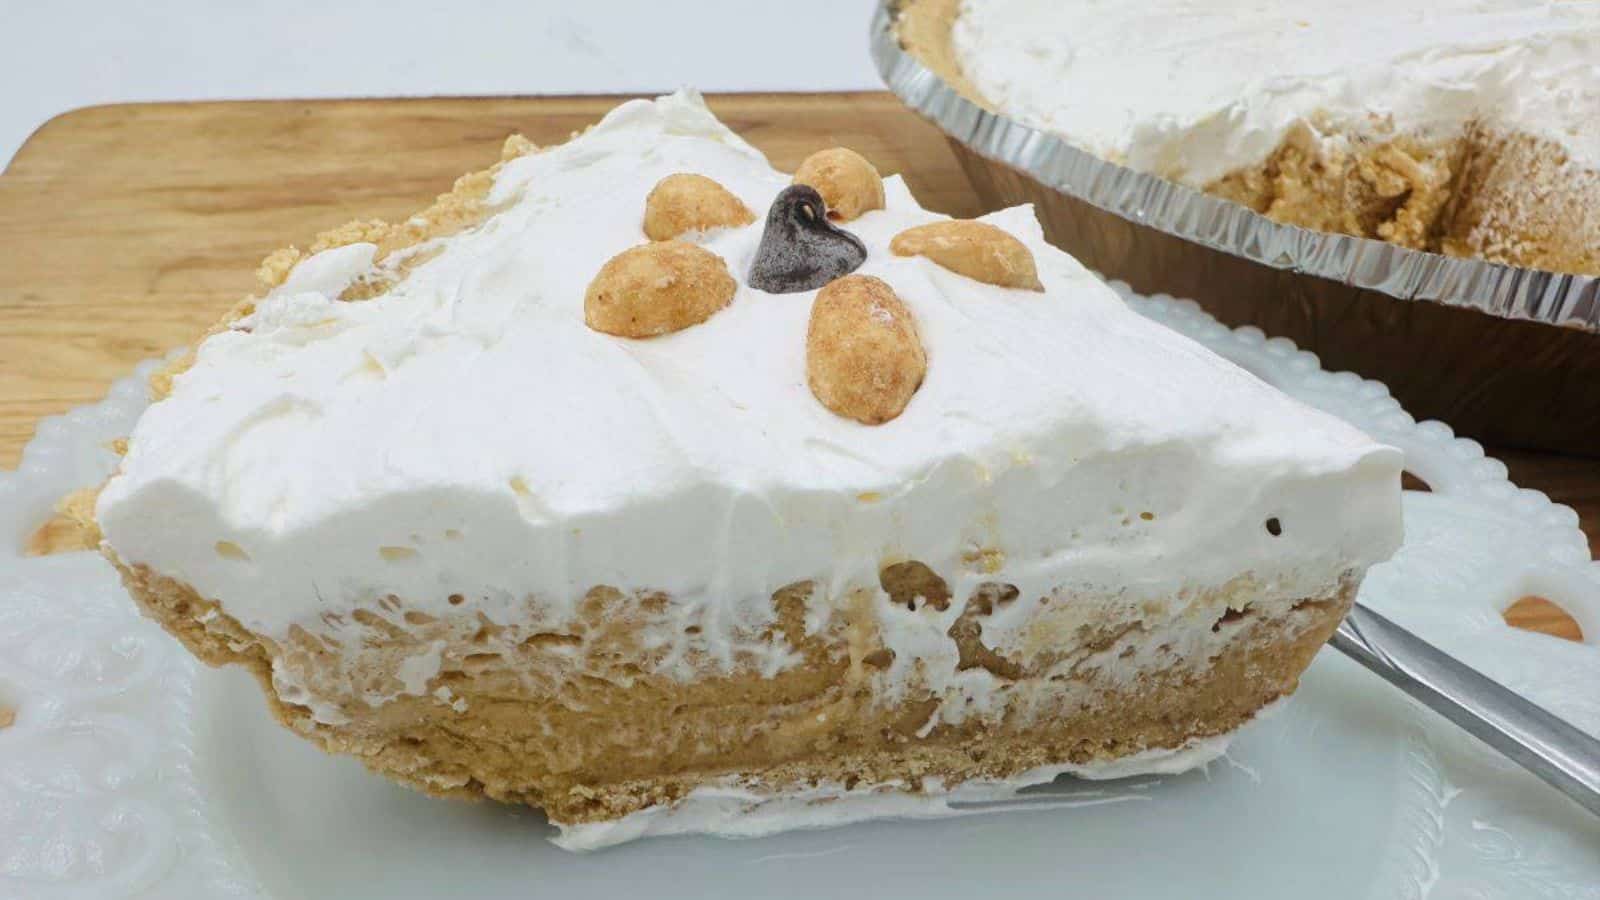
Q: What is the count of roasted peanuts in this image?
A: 5